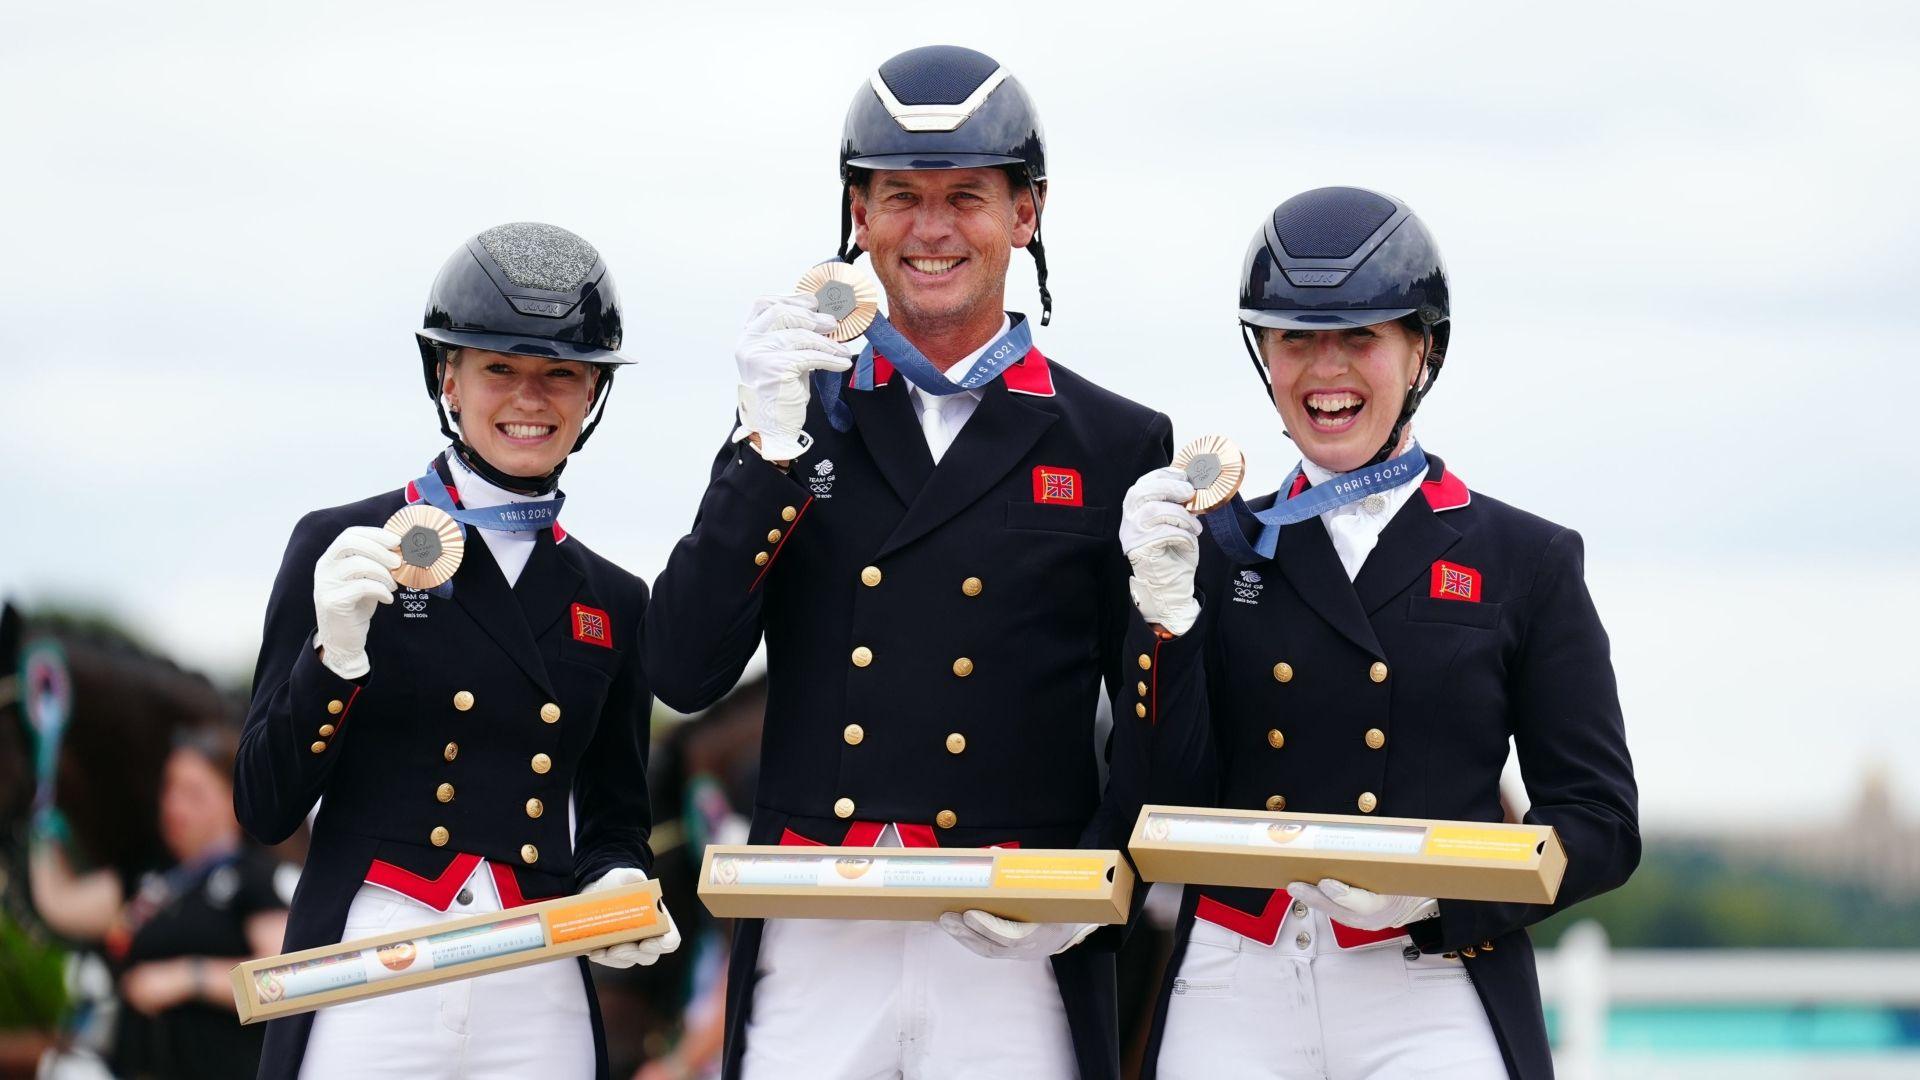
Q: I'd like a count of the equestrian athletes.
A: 3